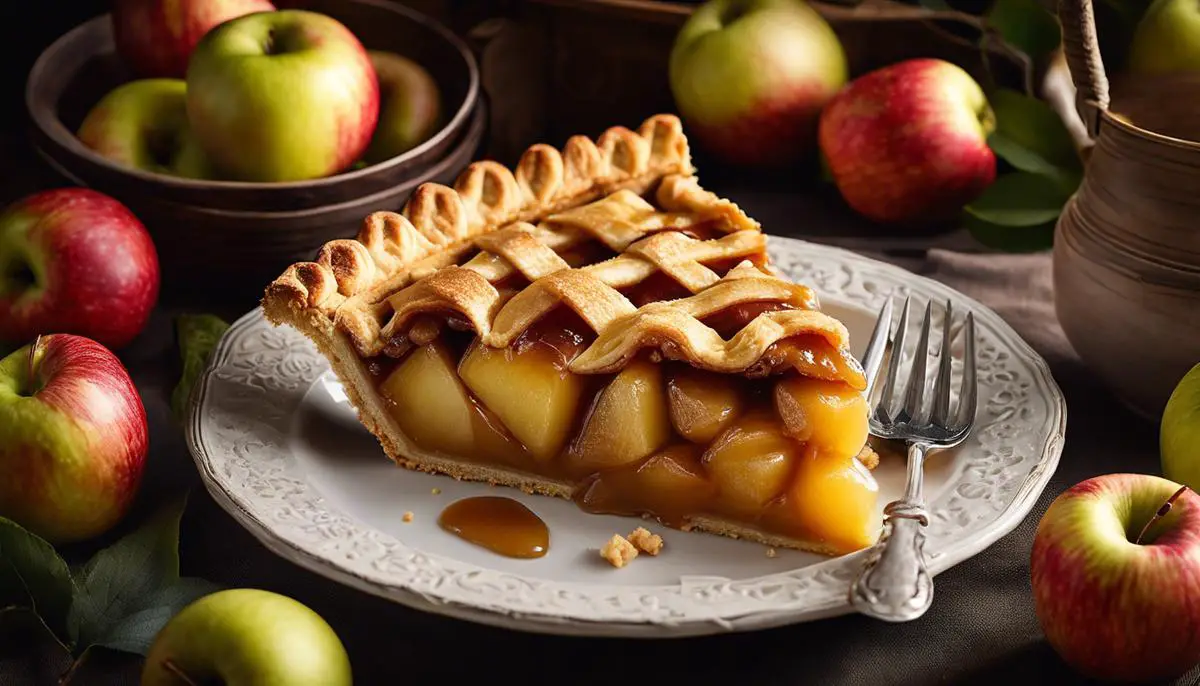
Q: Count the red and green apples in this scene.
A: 12